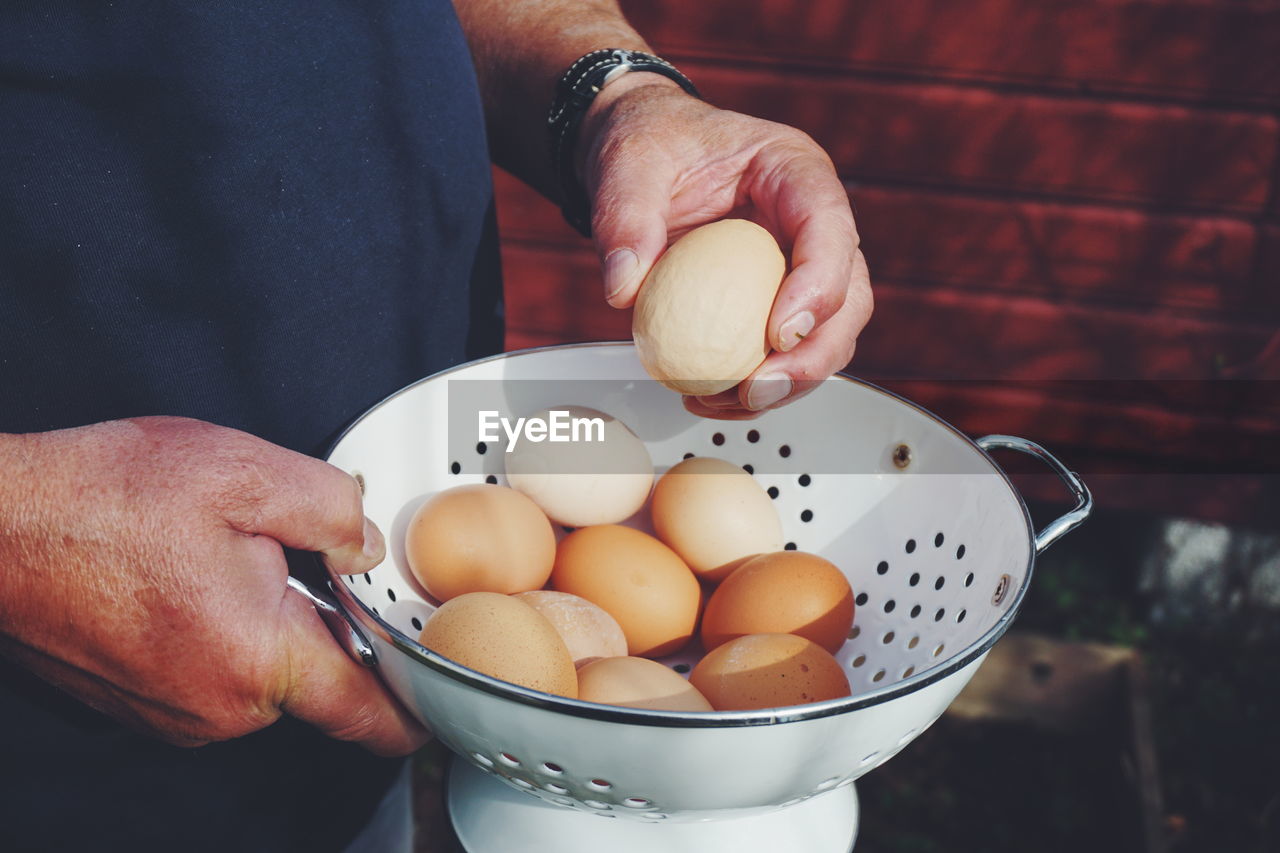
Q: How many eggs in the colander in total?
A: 9